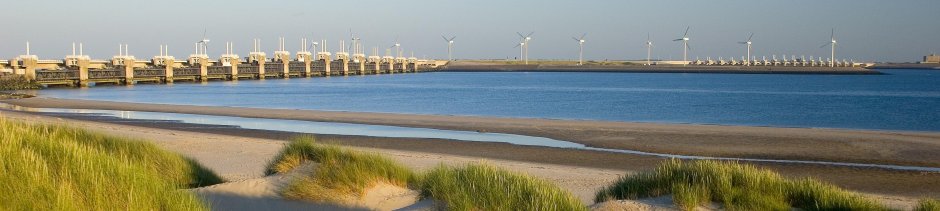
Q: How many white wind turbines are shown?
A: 12